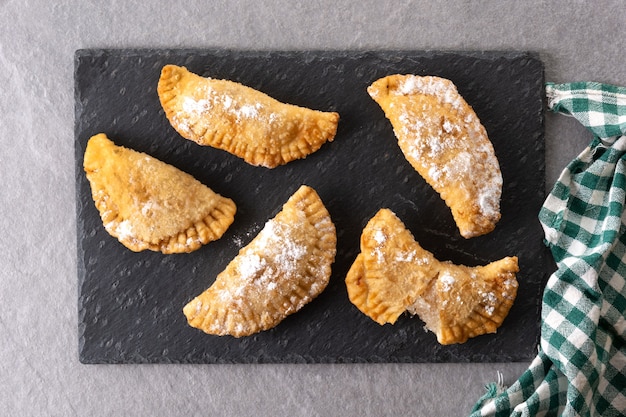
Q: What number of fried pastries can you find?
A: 5